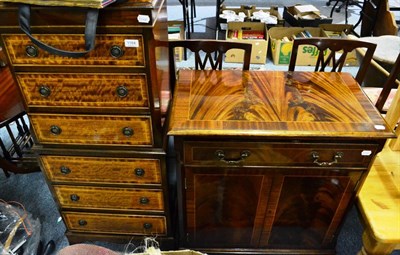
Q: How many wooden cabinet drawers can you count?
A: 7